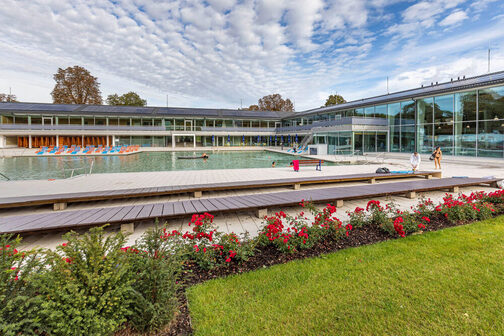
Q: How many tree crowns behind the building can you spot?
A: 5